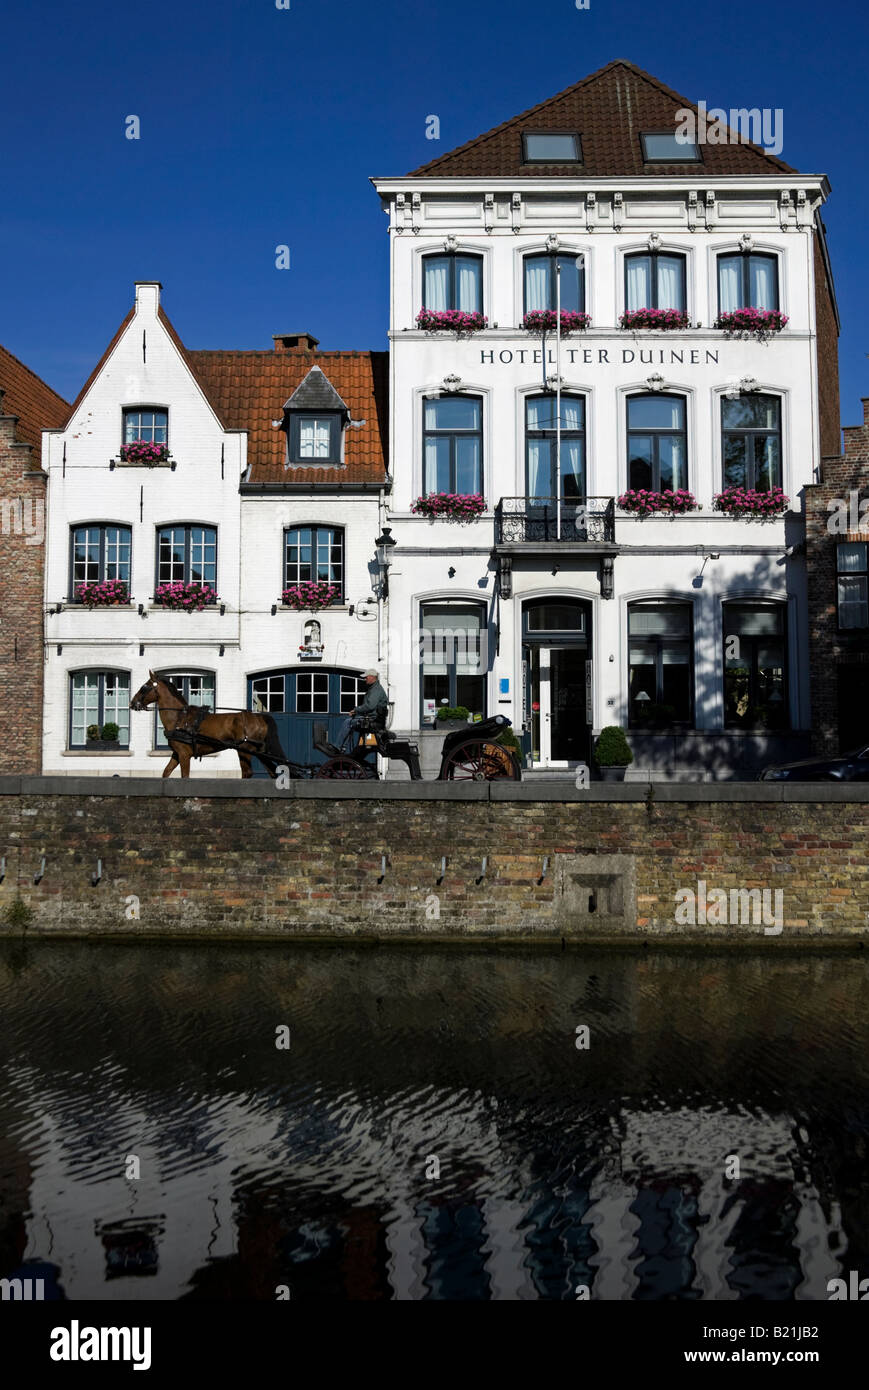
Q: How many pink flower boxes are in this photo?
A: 11